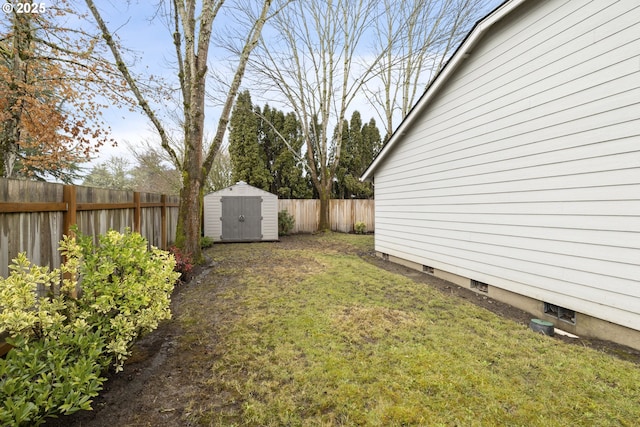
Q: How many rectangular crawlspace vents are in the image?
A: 4